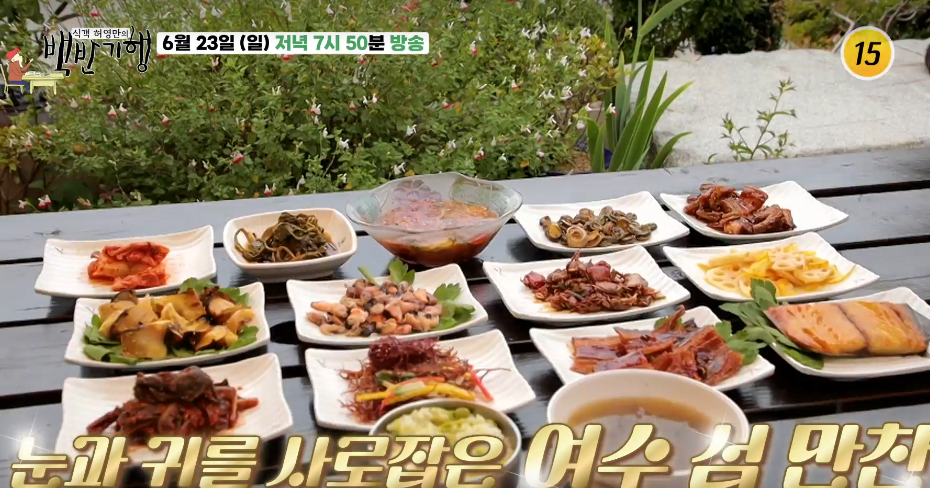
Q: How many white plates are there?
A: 11